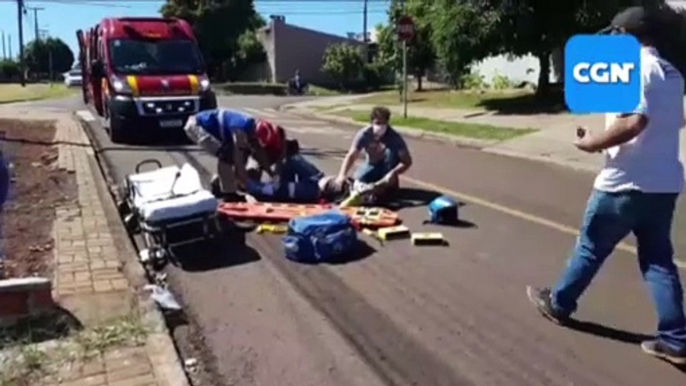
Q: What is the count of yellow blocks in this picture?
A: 2